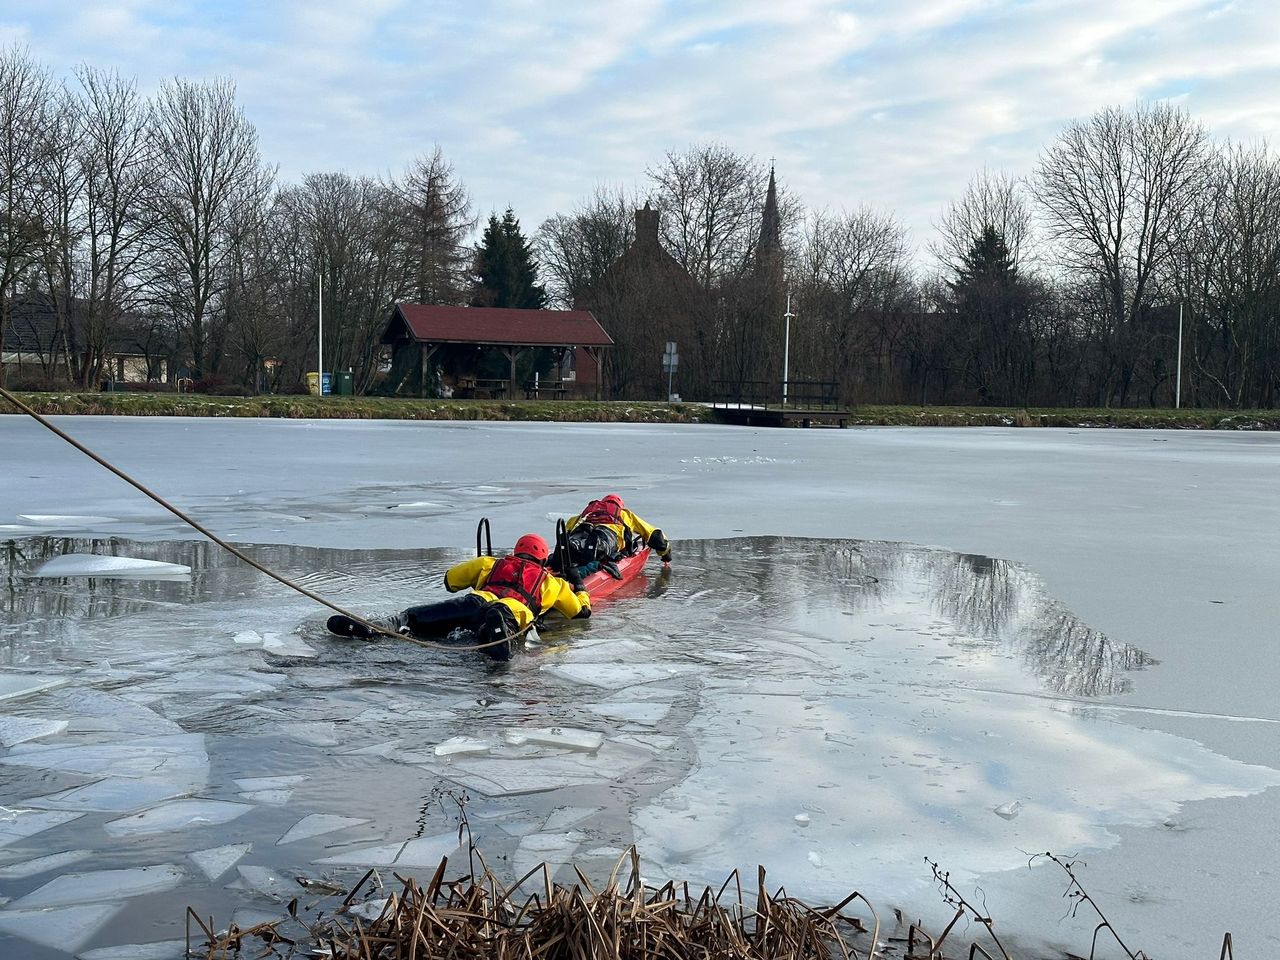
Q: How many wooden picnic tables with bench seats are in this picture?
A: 2